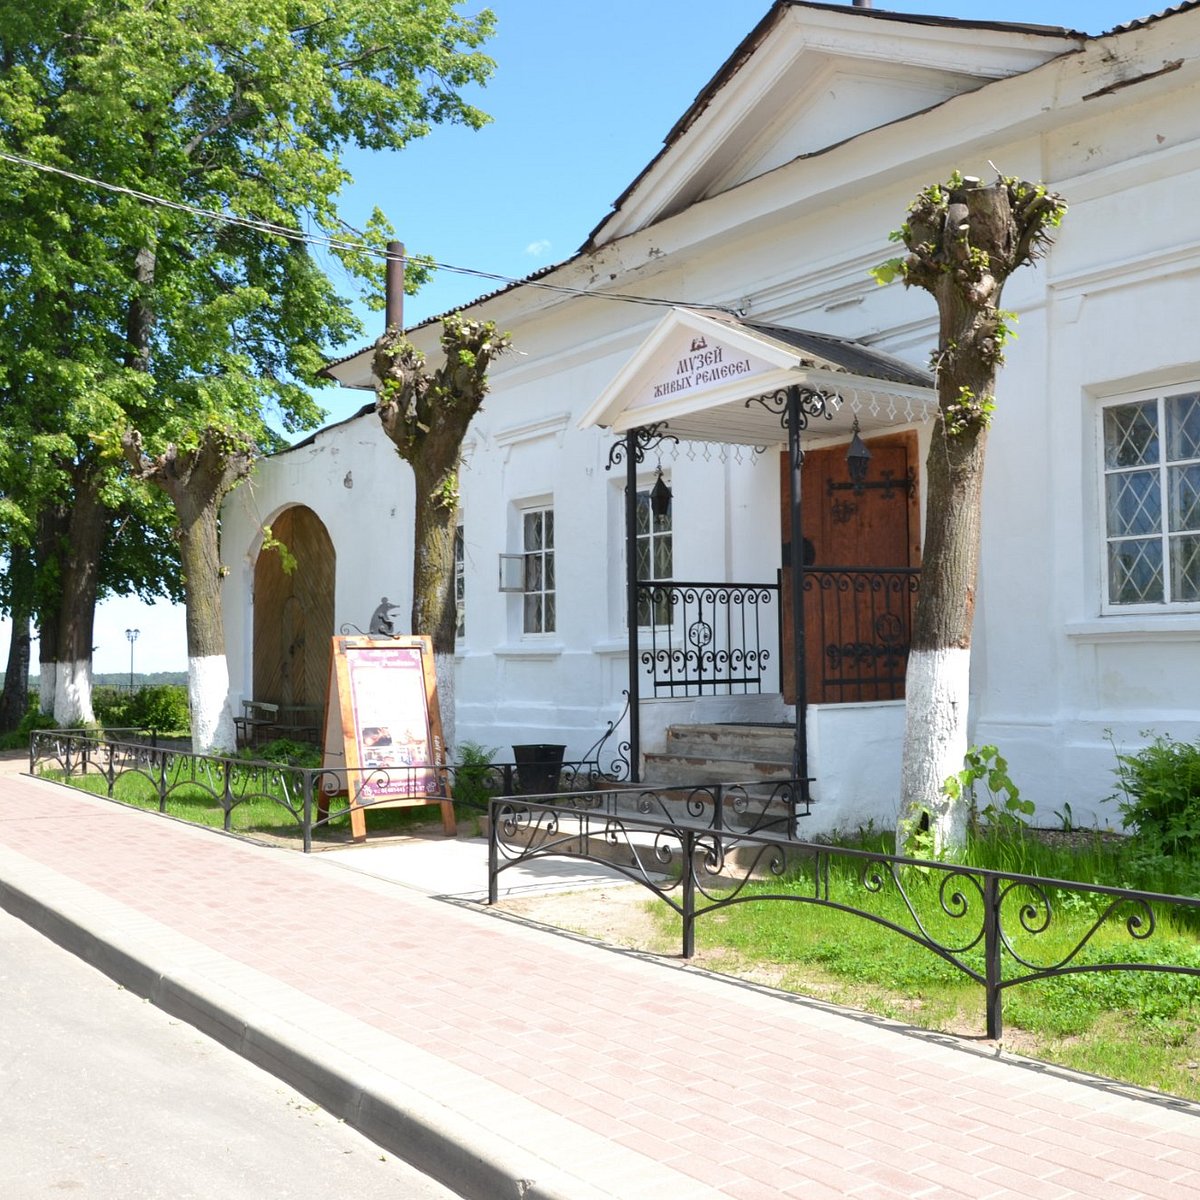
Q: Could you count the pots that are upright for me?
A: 1